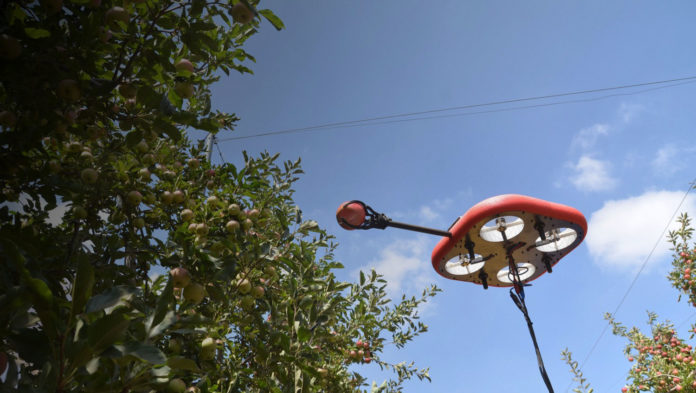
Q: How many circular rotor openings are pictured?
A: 4